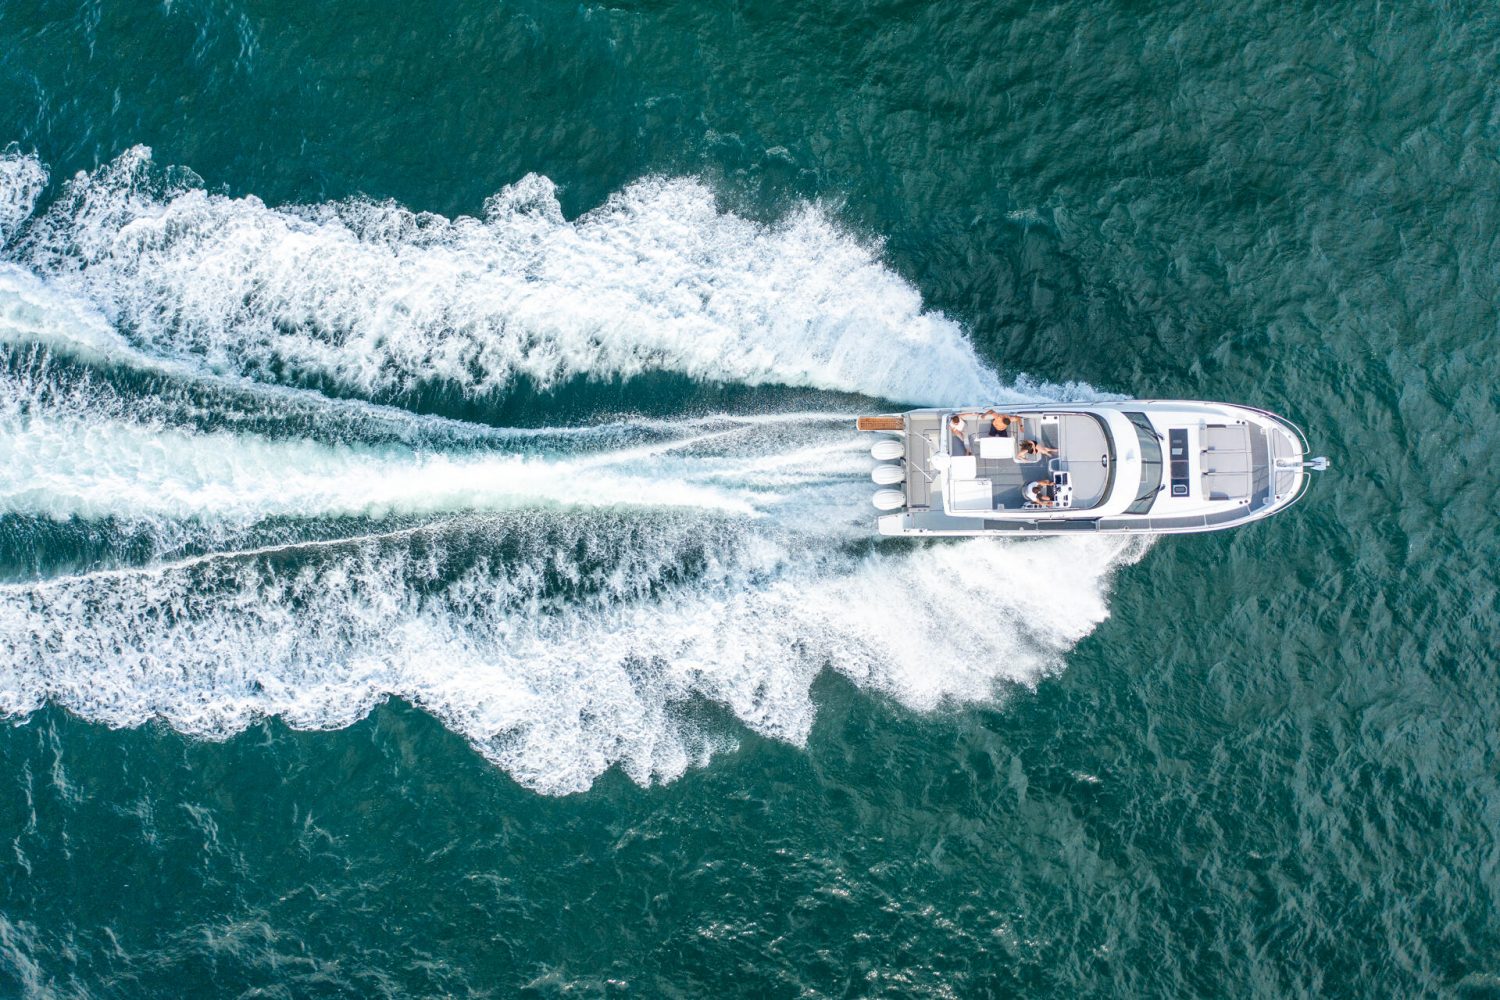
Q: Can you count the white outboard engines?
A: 3